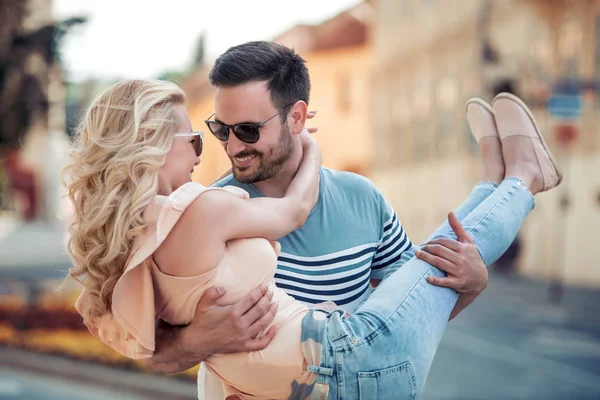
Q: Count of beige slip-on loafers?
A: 2